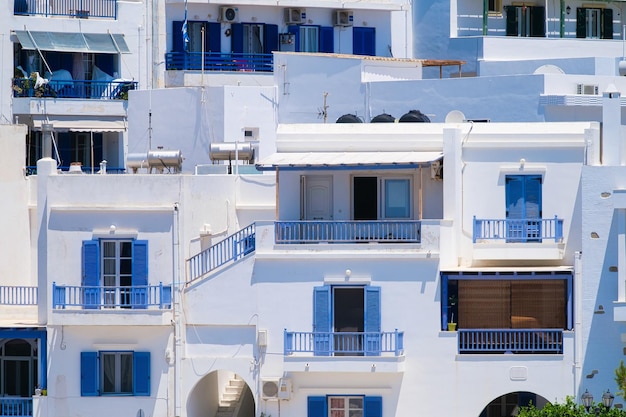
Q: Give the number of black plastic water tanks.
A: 3